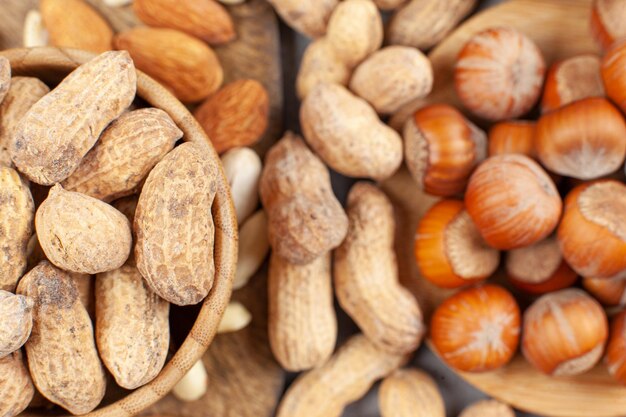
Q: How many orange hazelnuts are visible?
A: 15